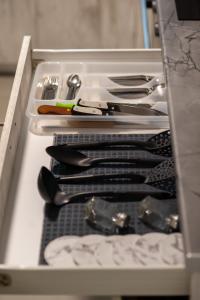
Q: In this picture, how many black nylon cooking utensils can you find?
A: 4